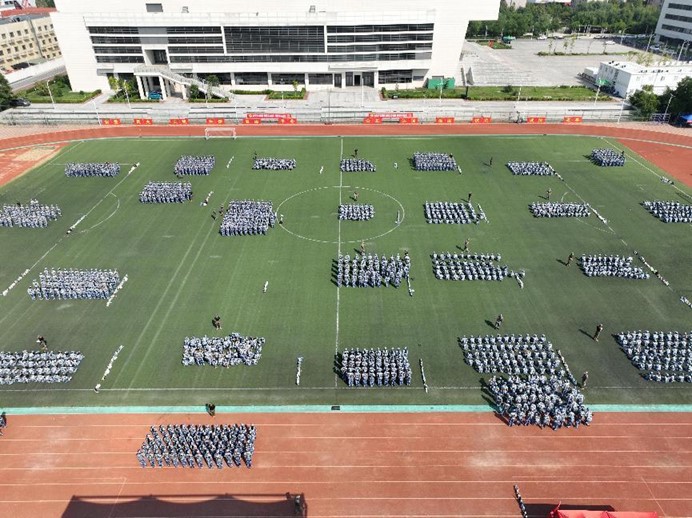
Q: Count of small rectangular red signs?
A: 12